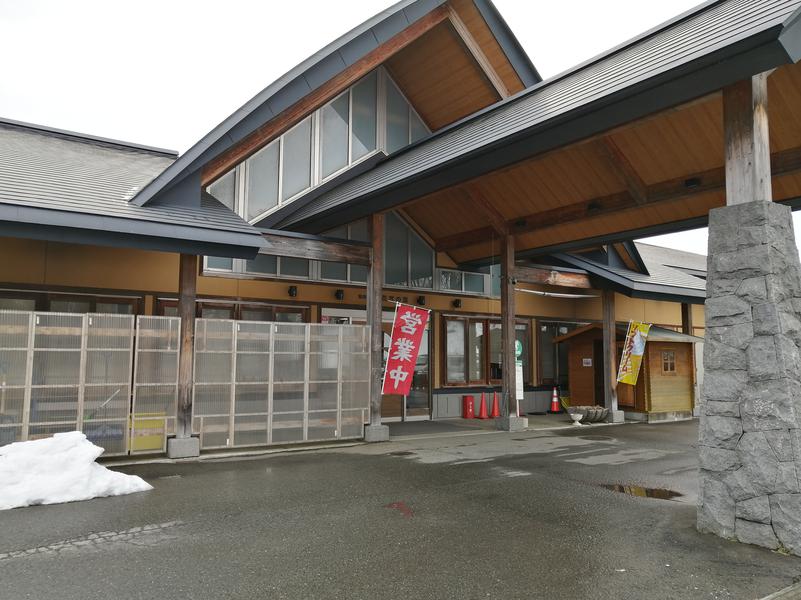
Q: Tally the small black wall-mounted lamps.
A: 4